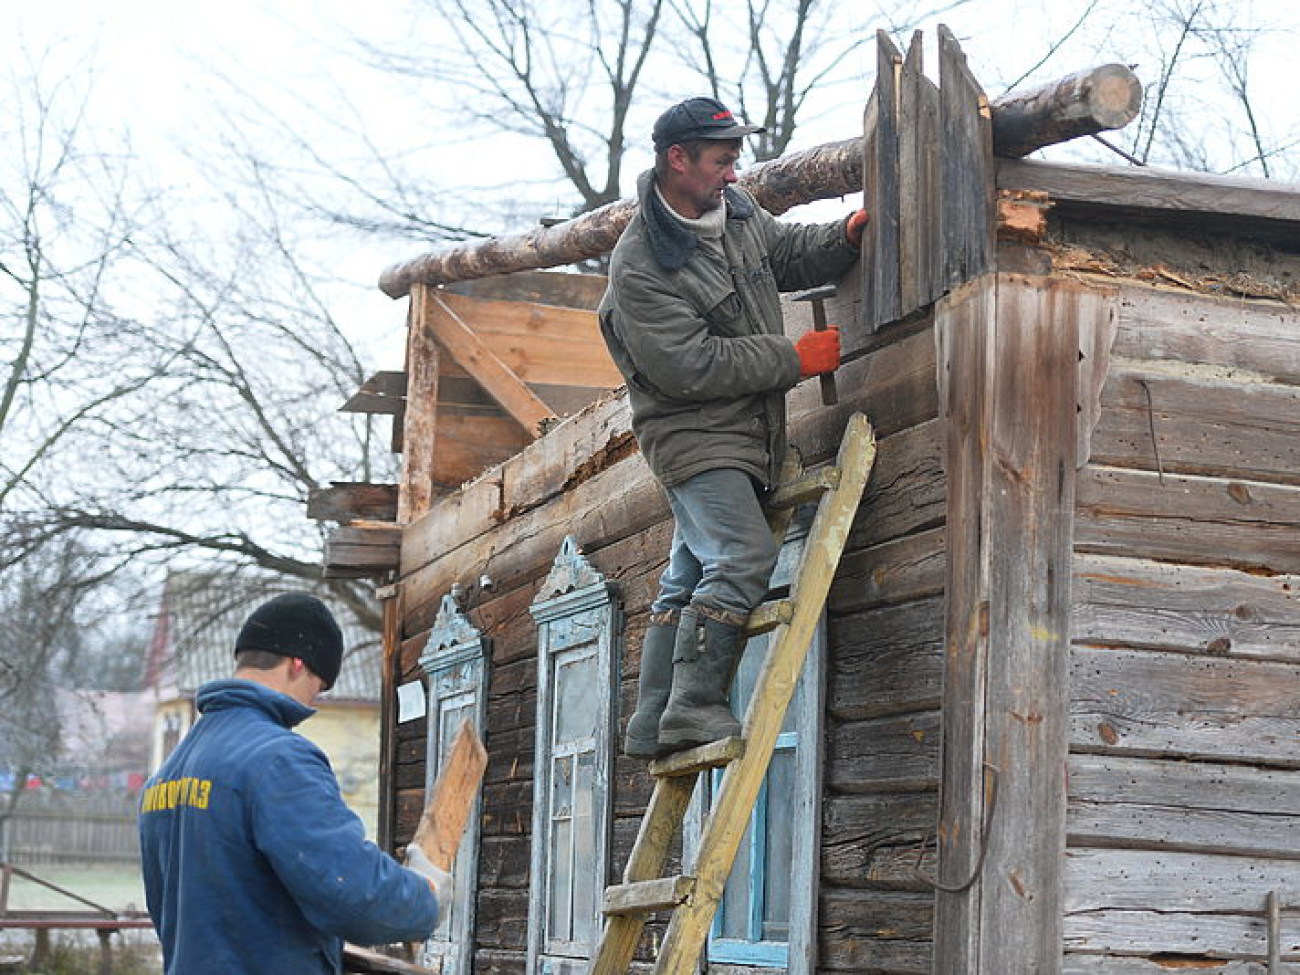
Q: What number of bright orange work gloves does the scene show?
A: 2